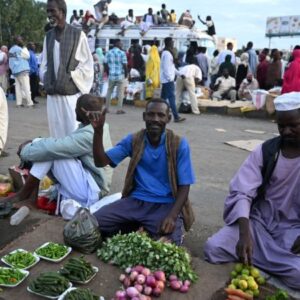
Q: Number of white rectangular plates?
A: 6